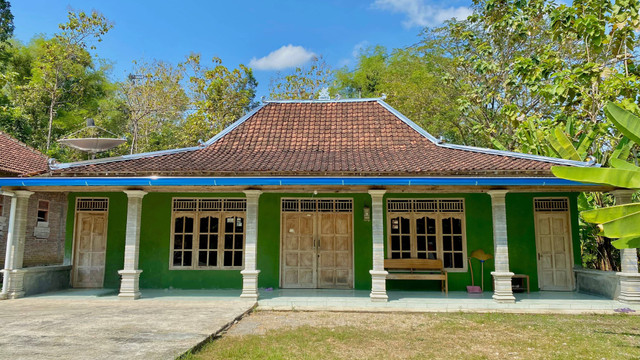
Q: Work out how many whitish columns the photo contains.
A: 6